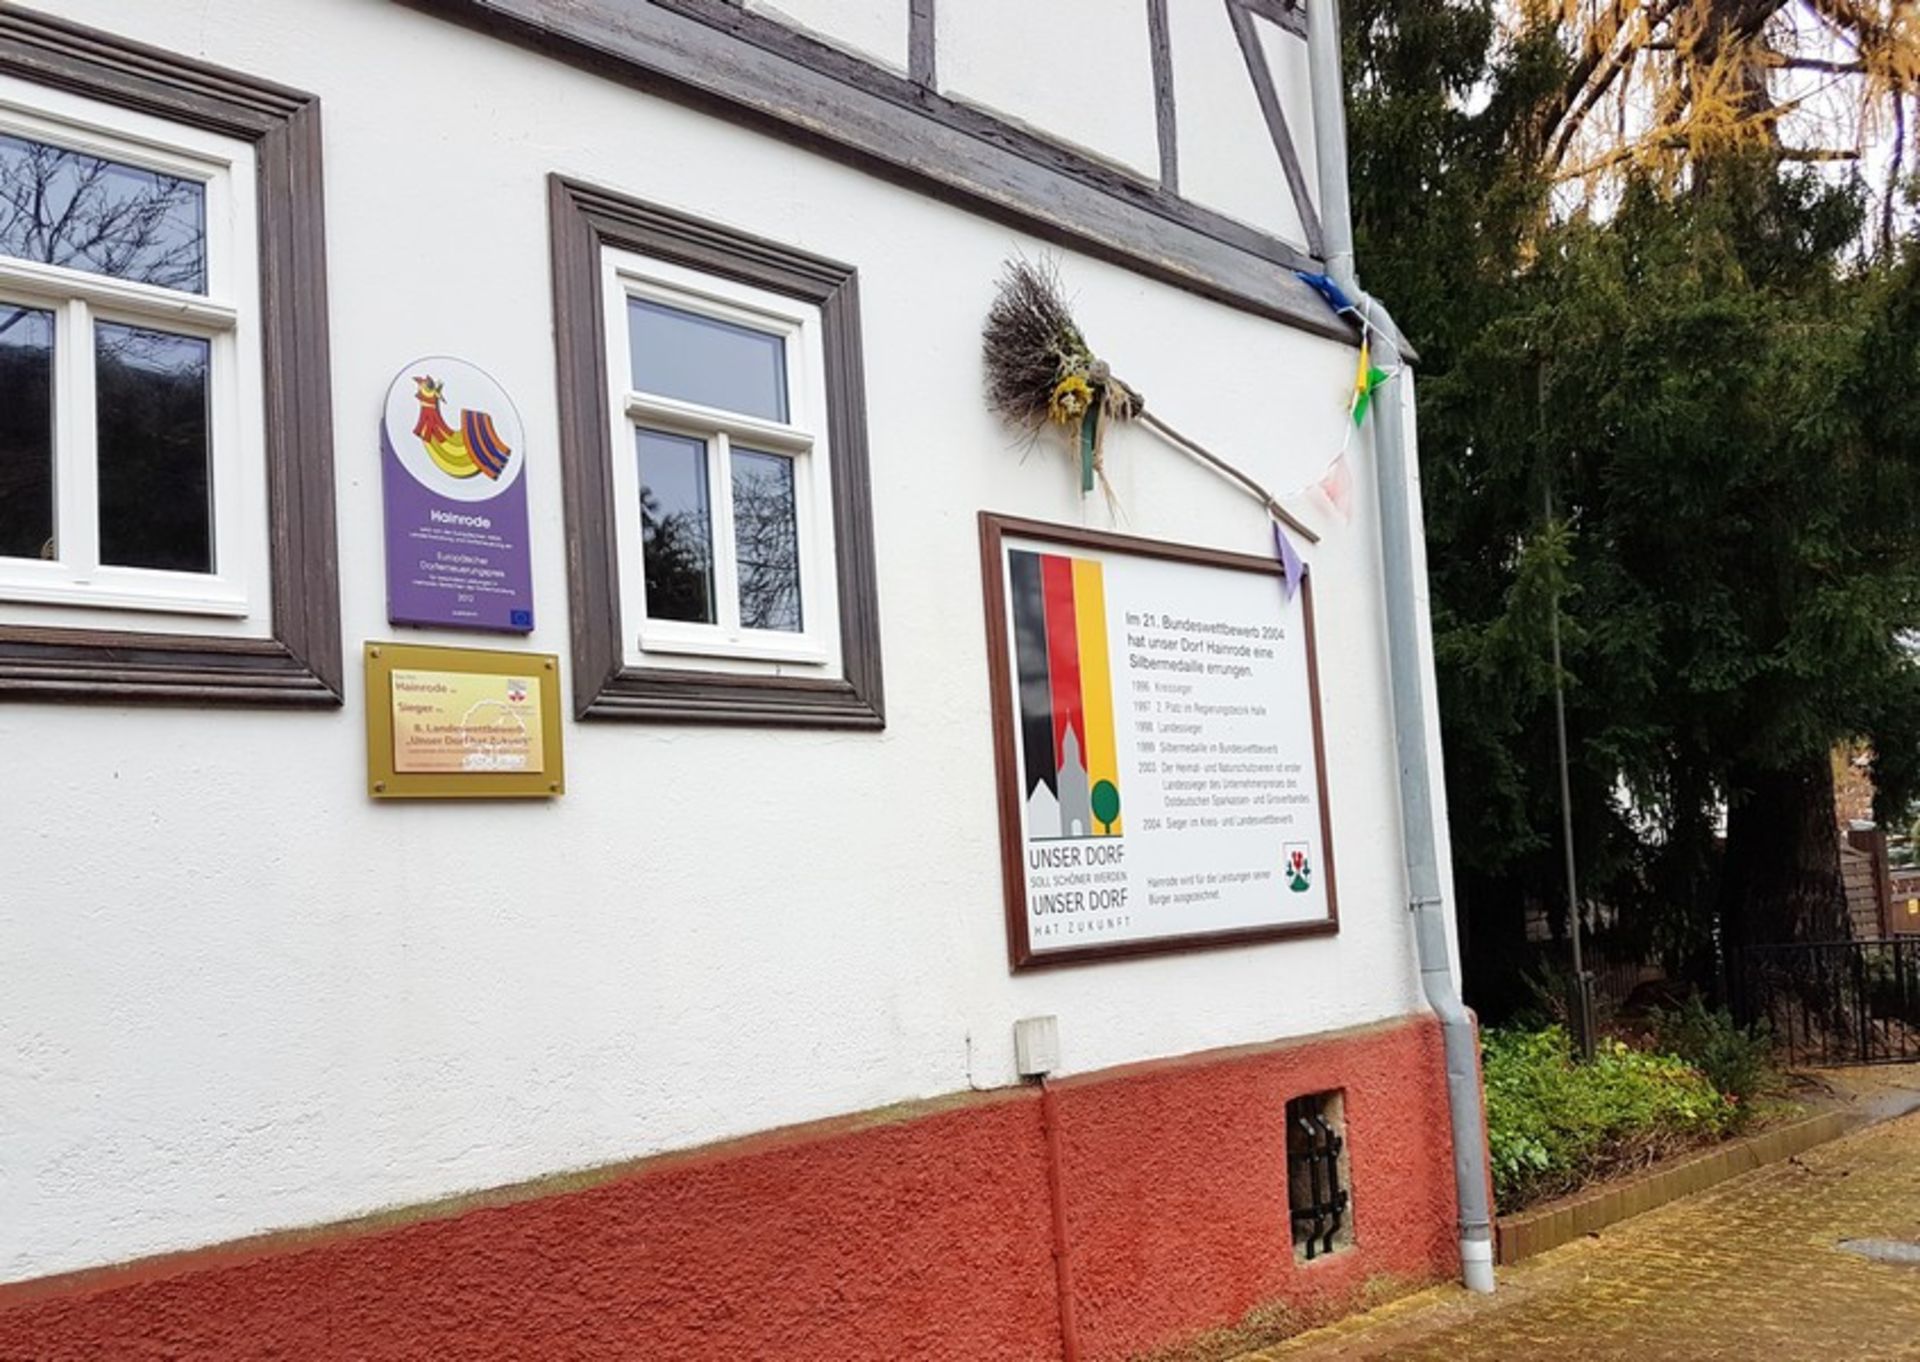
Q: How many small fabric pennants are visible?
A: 5